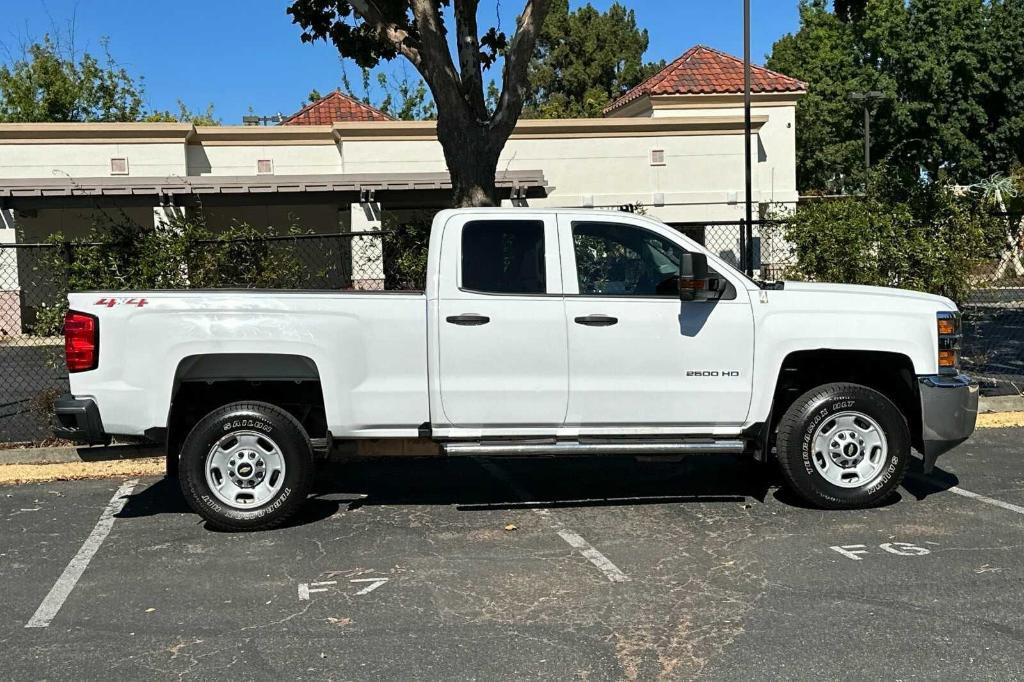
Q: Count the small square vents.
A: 3